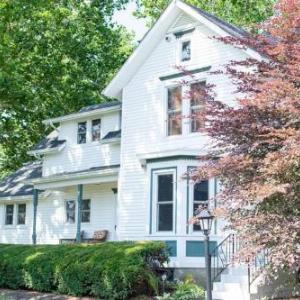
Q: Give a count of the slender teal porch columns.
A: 2